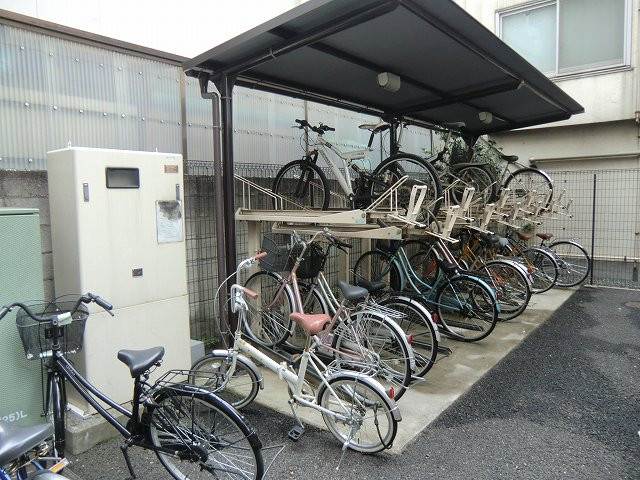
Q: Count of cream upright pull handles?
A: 12